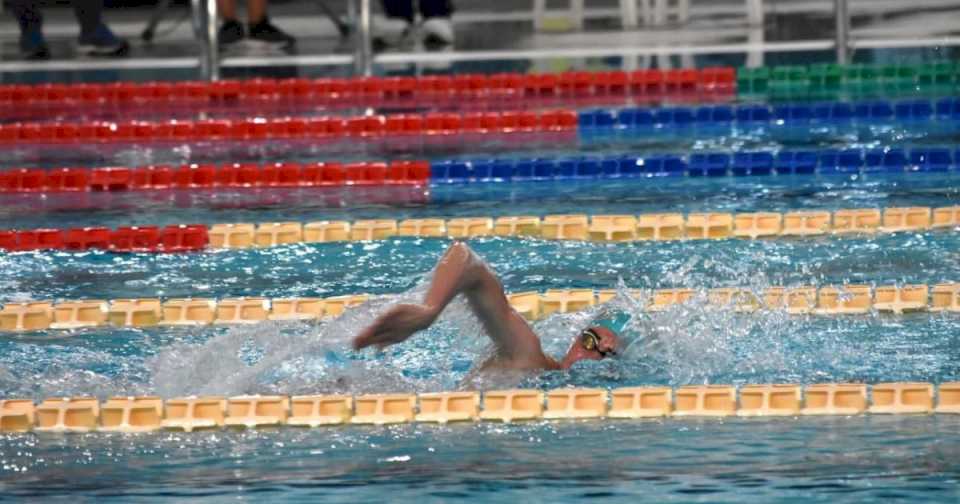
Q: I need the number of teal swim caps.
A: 1